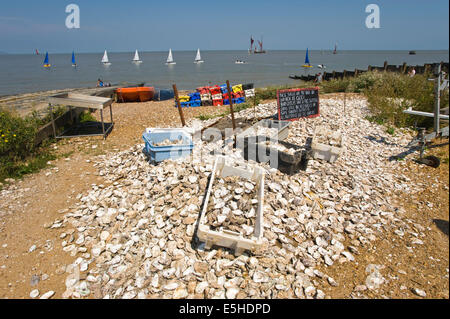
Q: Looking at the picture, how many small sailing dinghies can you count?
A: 7